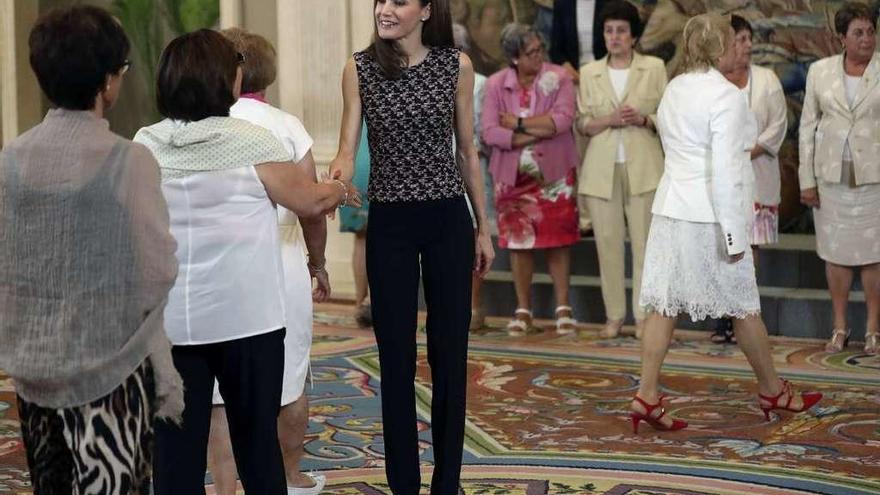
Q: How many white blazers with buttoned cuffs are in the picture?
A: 1